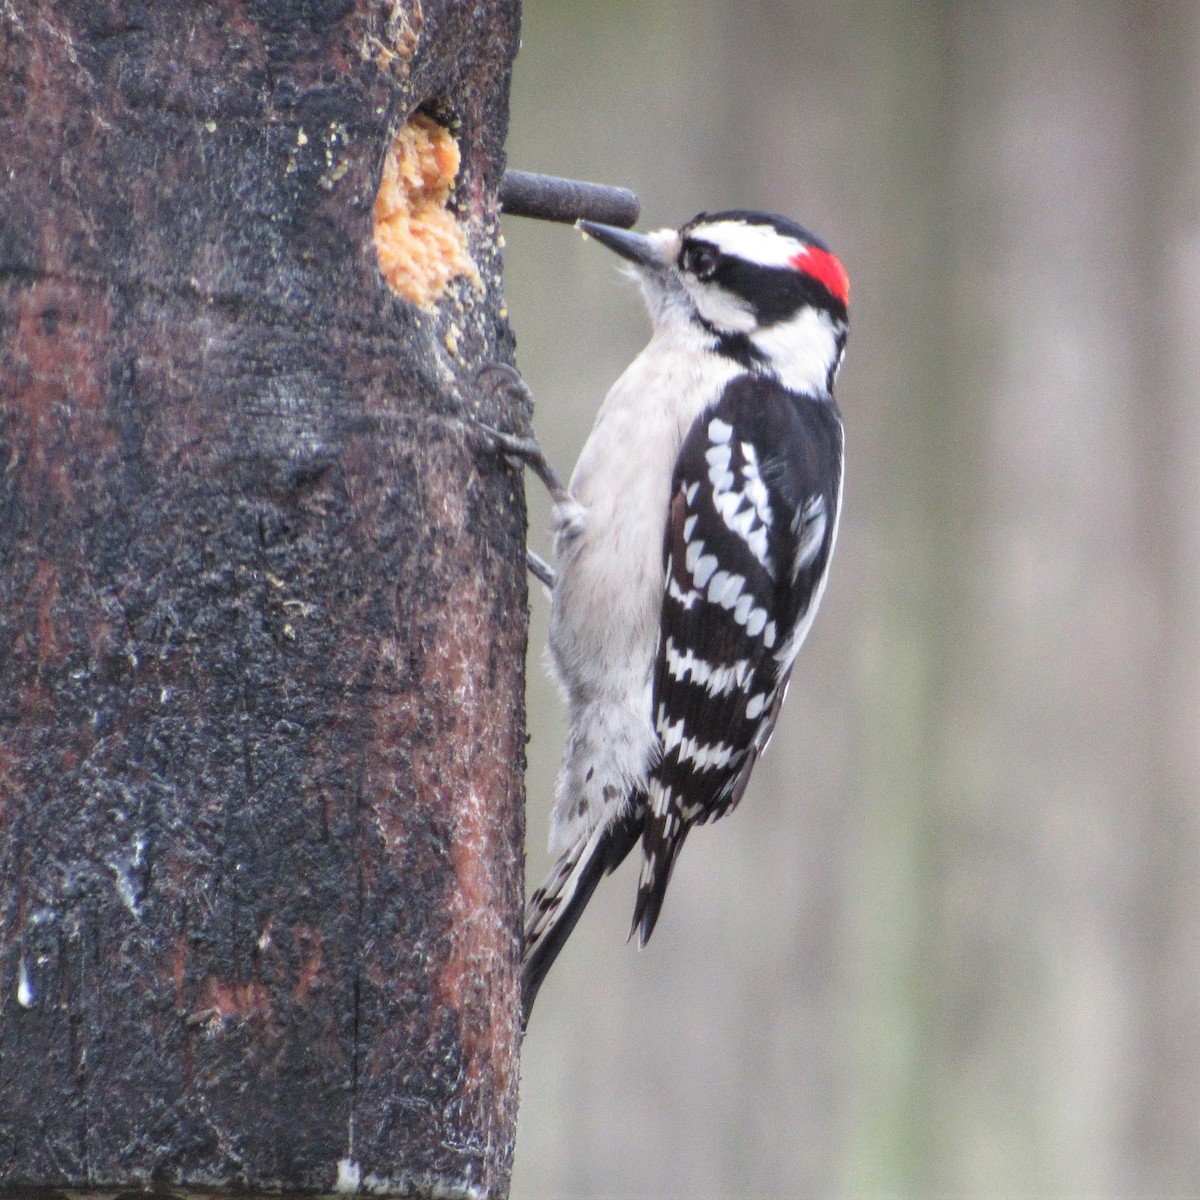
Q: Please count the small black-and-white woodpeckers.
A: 1